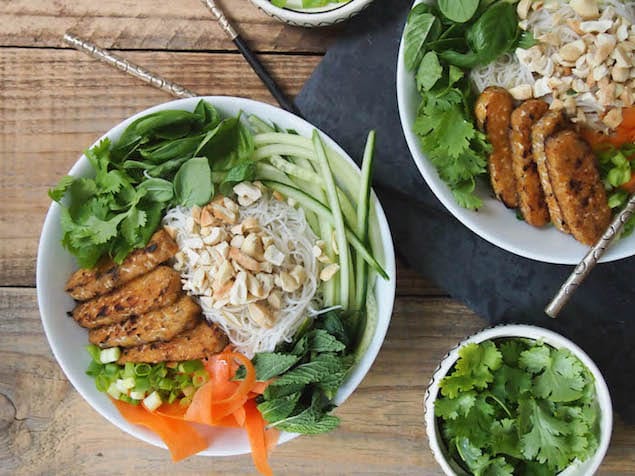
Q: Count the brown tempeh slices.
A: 8